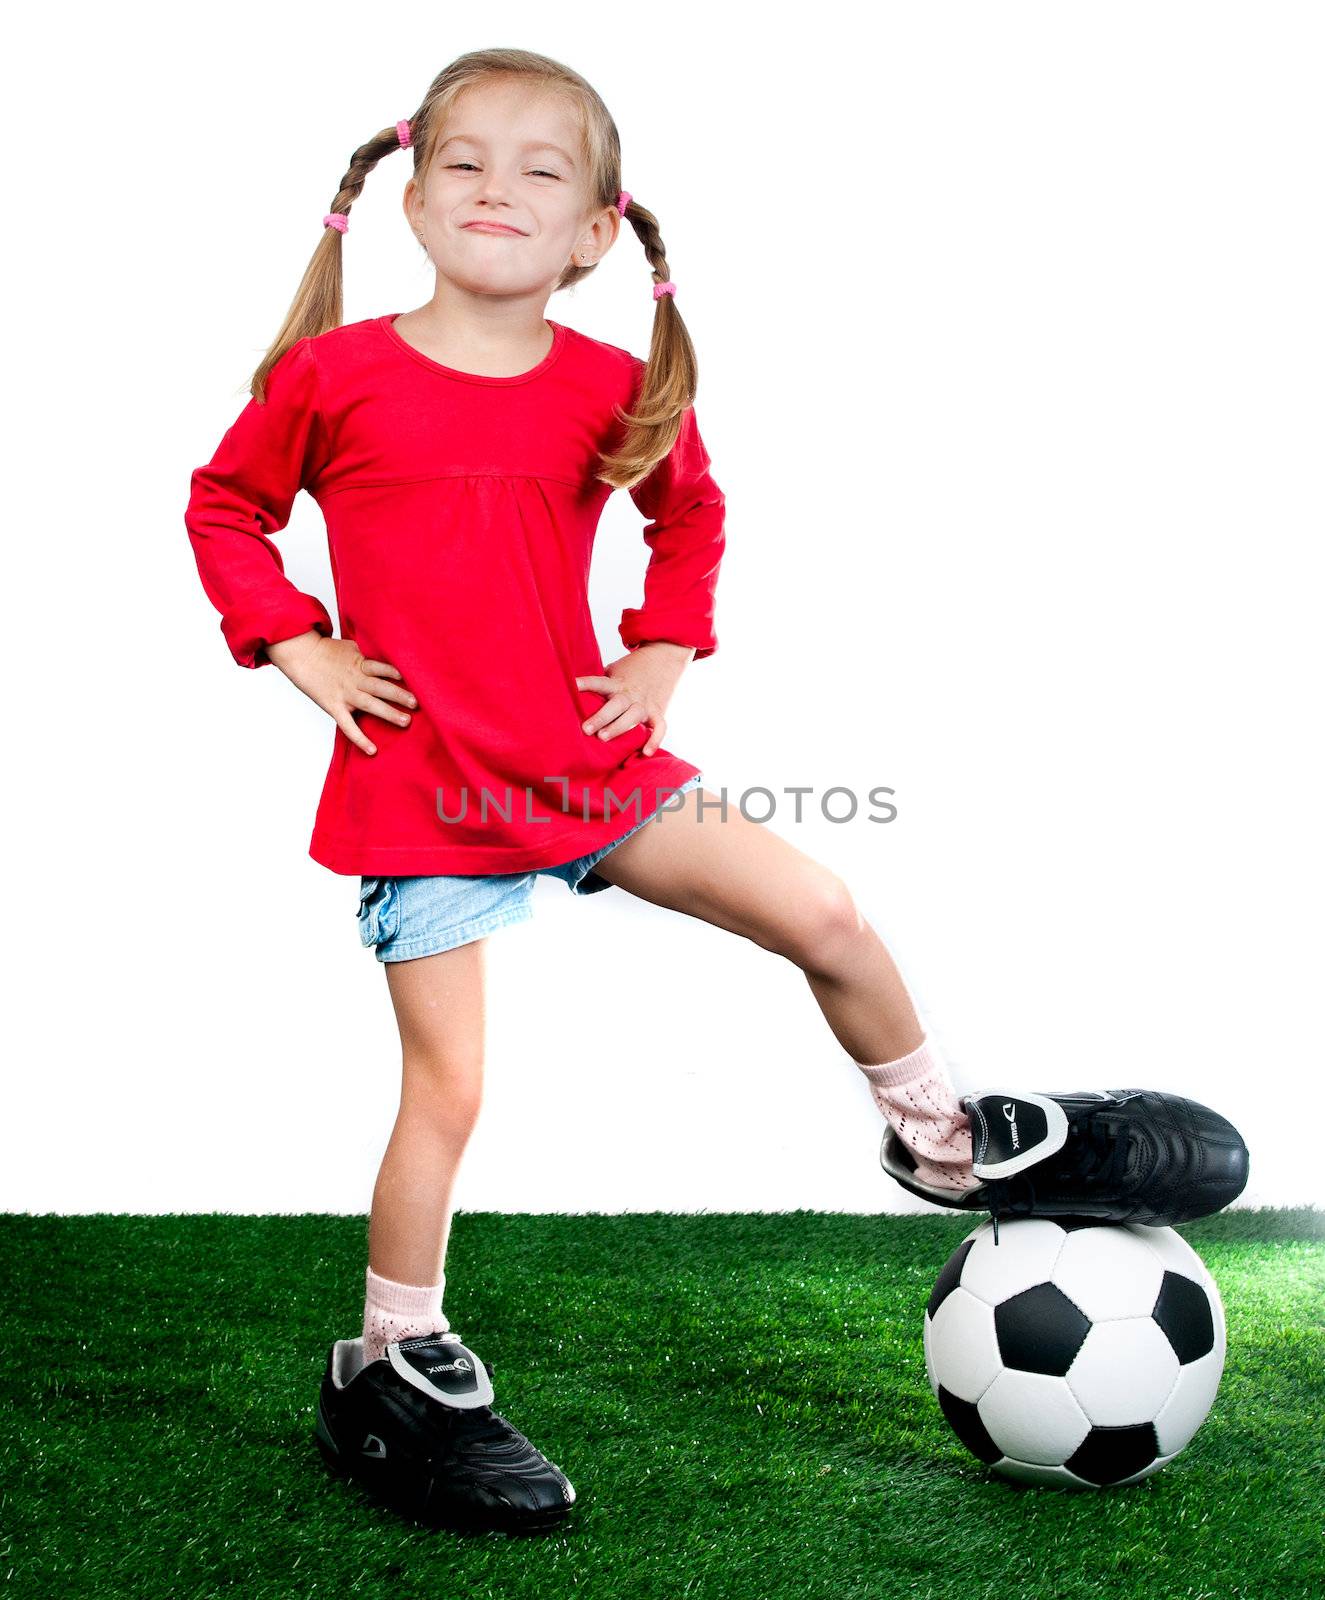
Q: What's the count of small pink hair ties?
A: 4